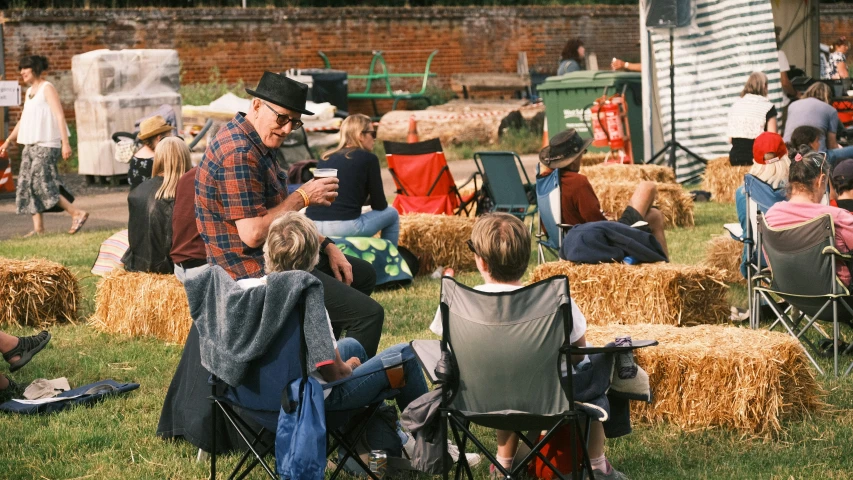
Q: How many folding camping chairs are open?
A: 7